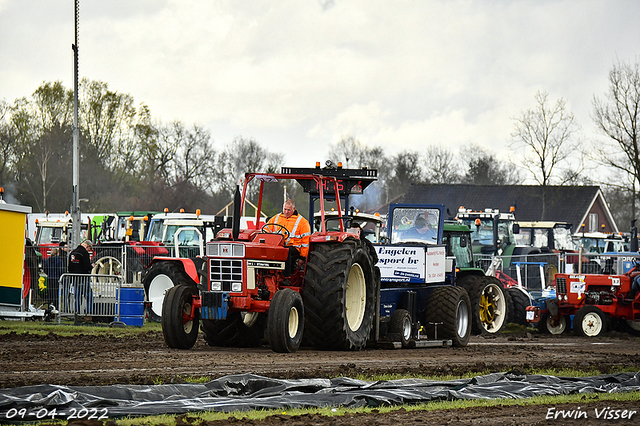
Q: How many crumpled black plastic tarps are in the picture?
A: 1